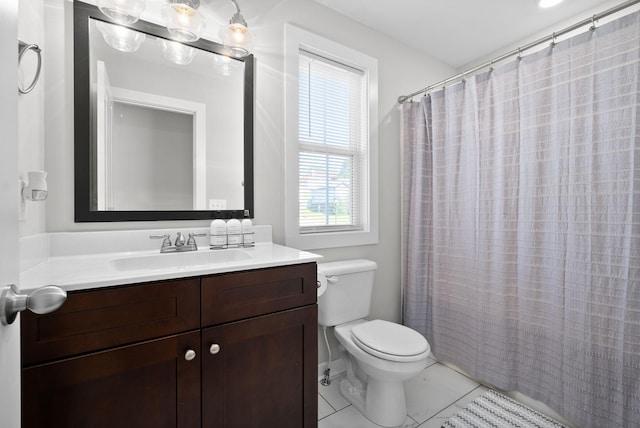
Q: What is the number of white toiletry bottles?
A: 3